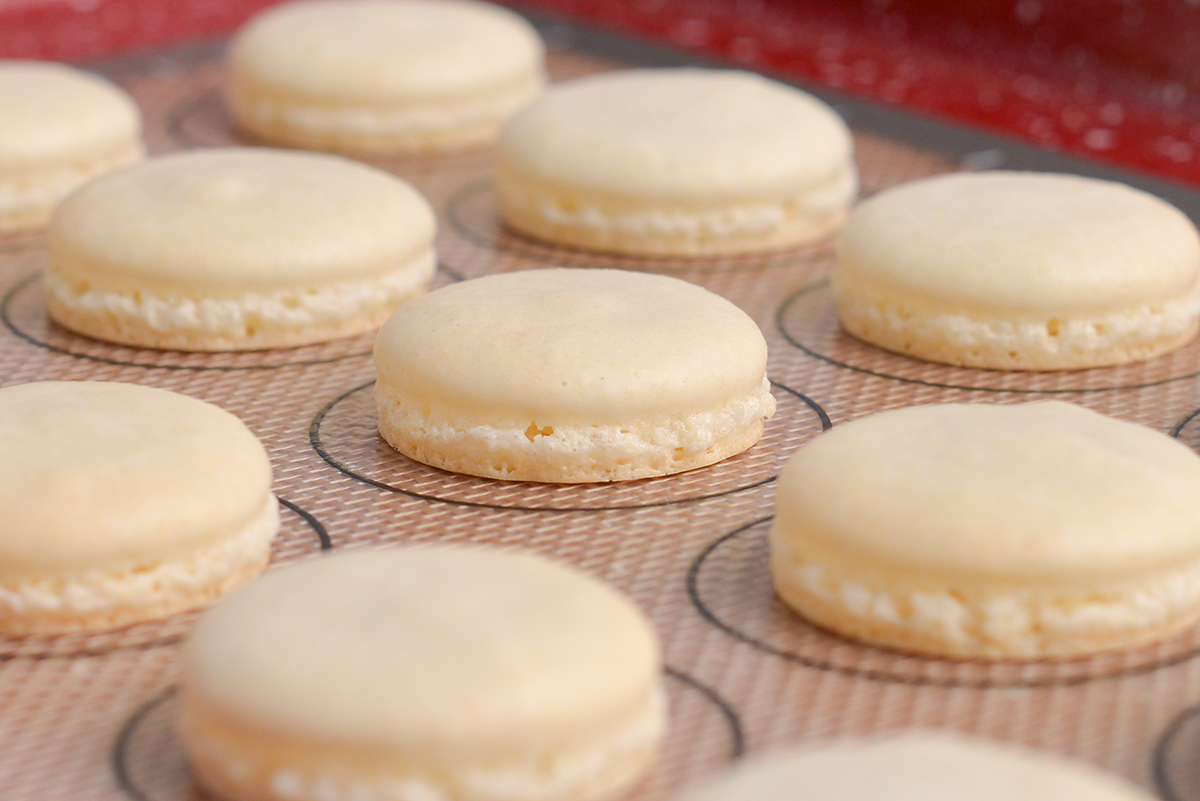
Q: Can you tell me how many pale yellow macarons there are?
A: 10